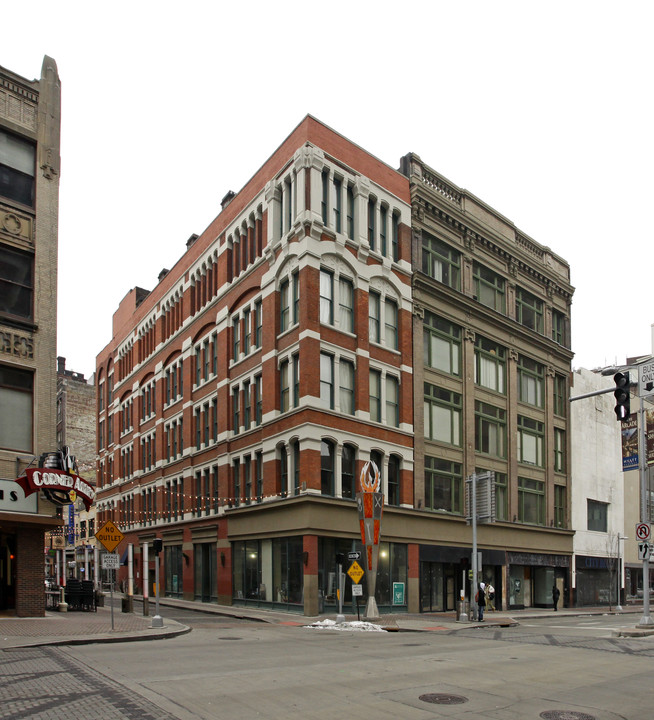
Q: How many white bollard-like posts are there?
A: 6